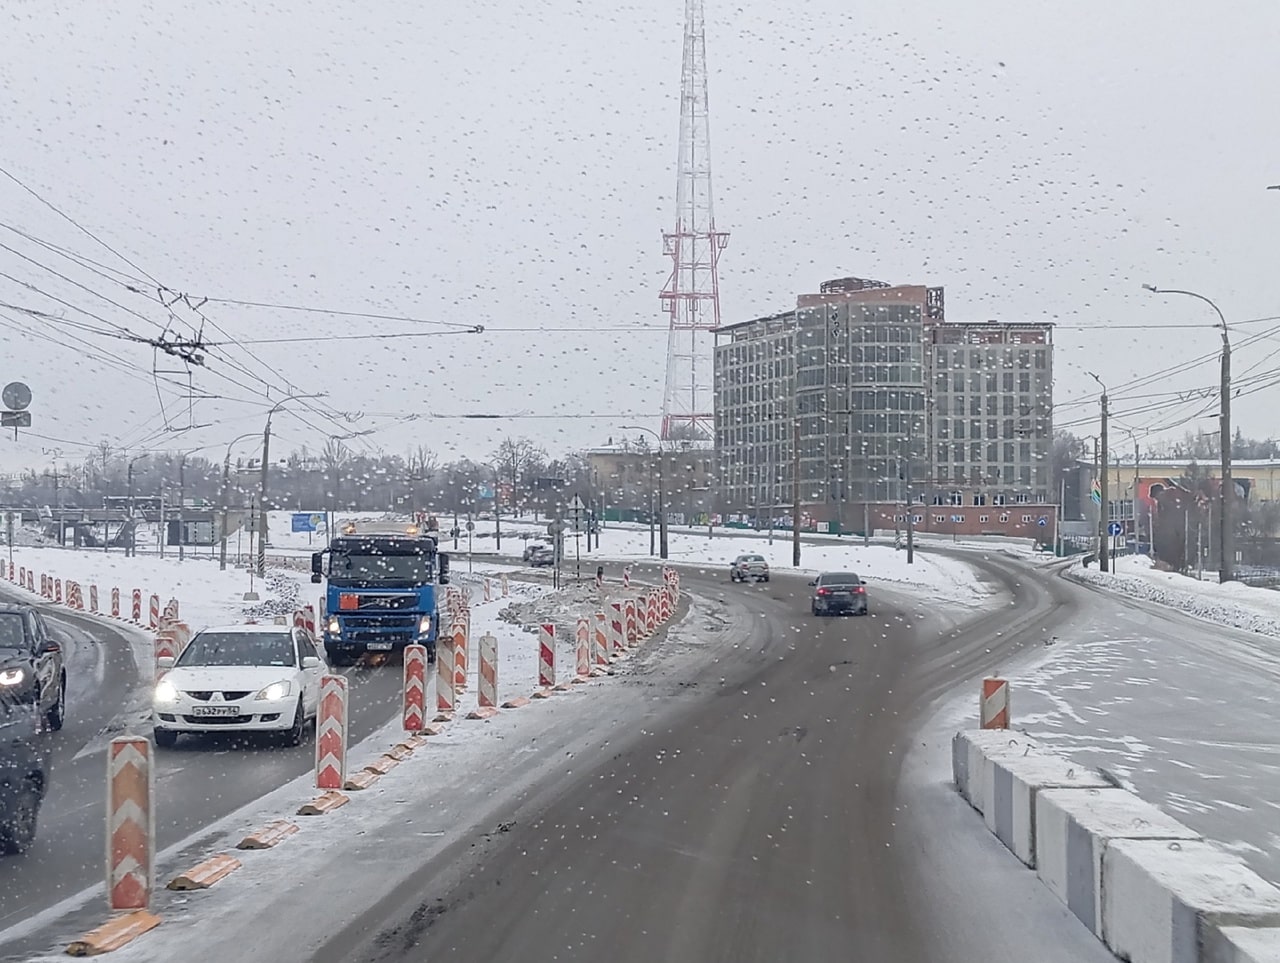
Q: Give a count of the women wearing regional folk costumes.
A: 0